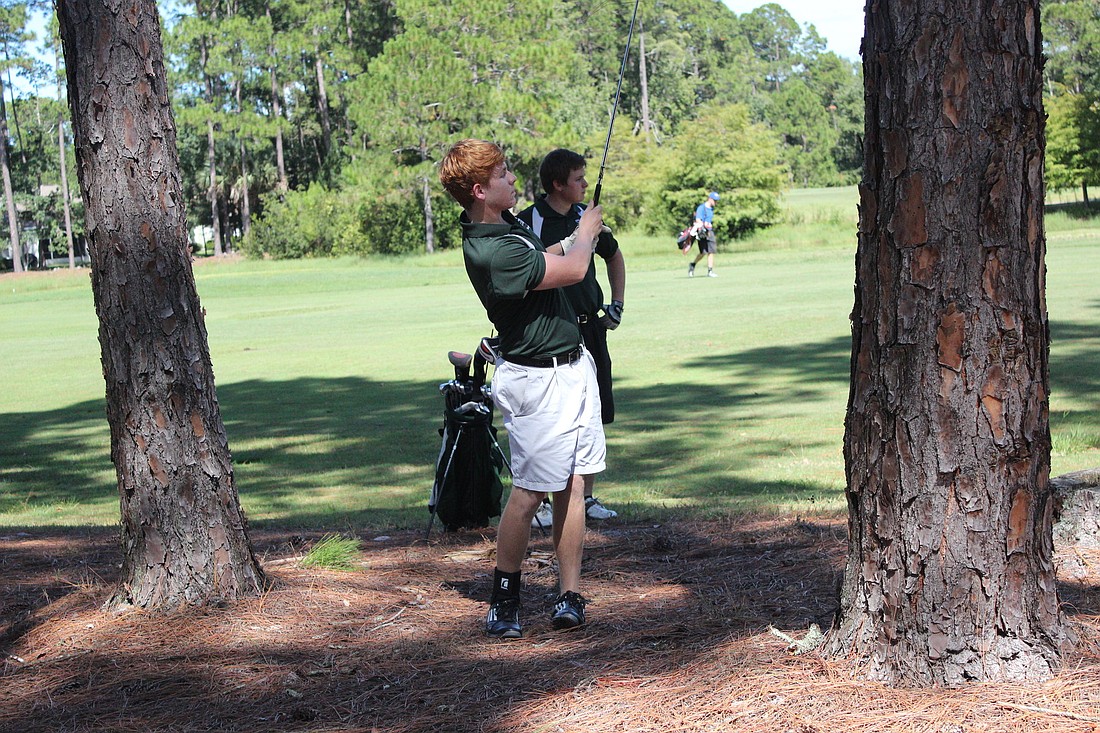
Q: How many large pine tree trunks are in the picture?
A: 2